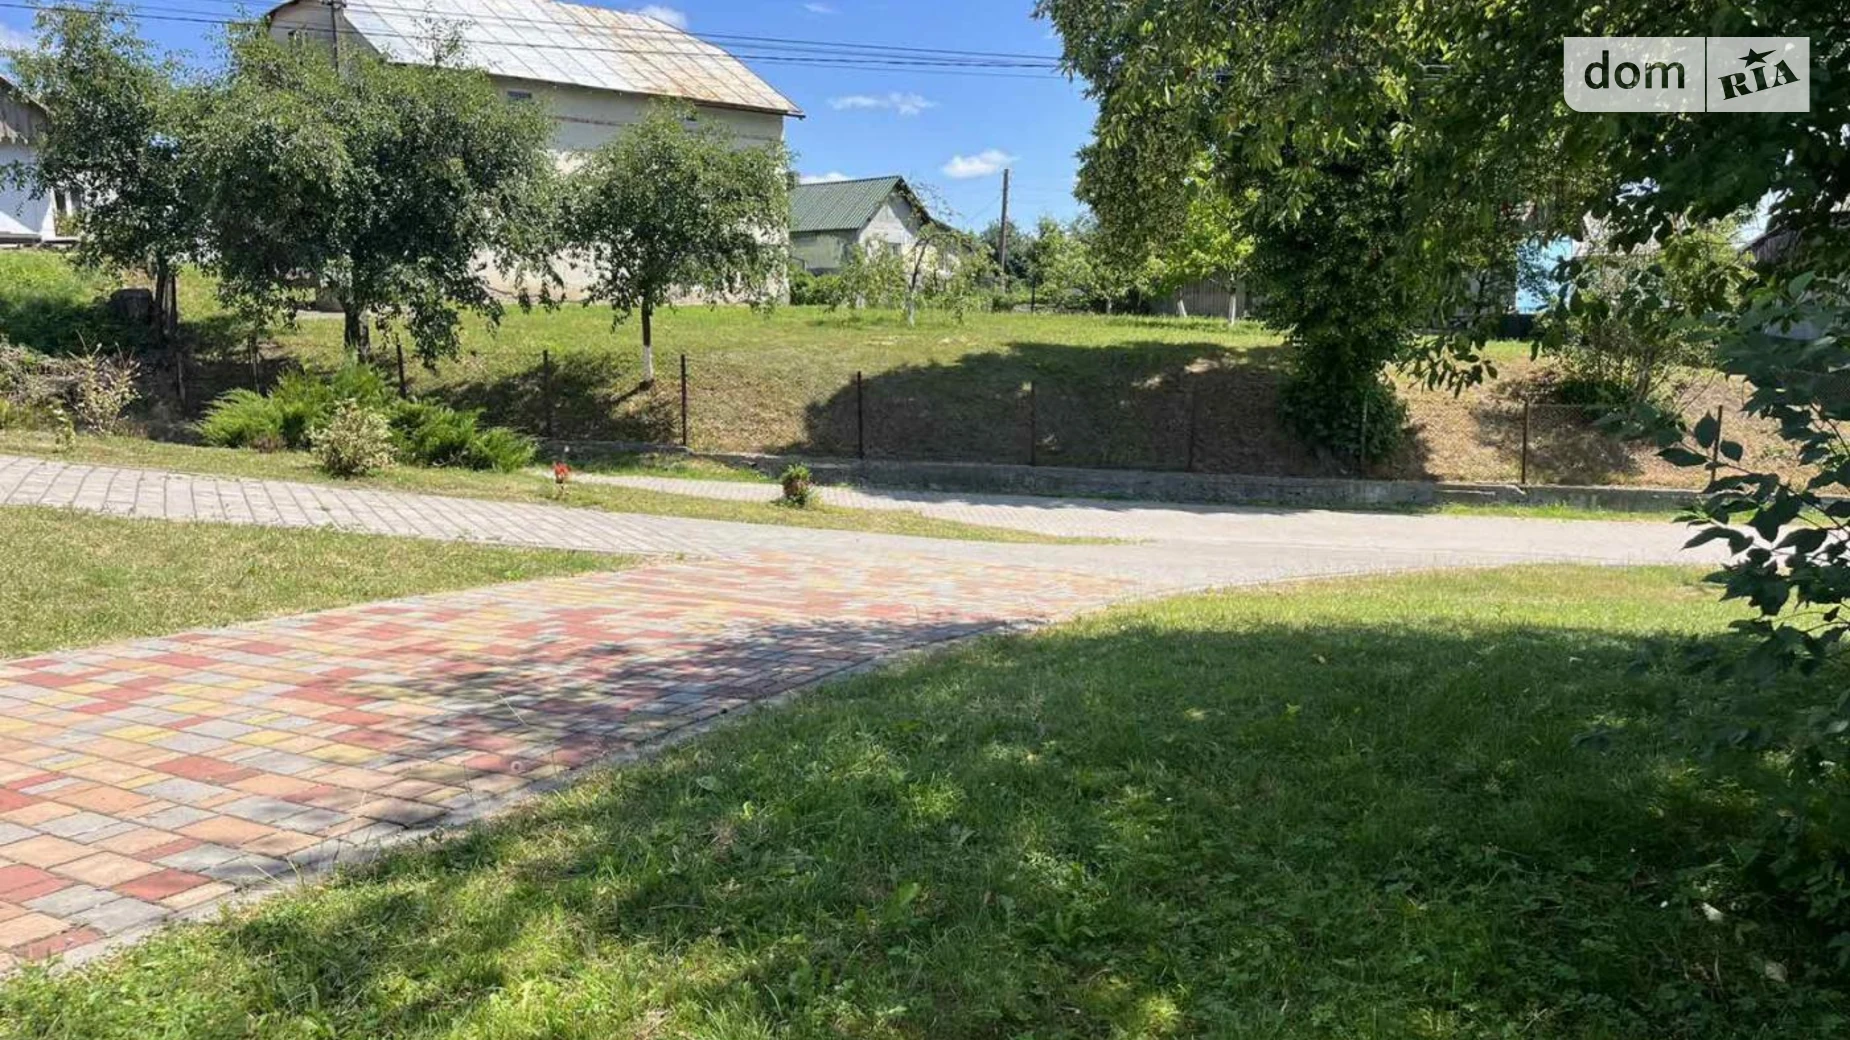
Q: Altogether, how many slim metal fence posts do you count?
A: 11